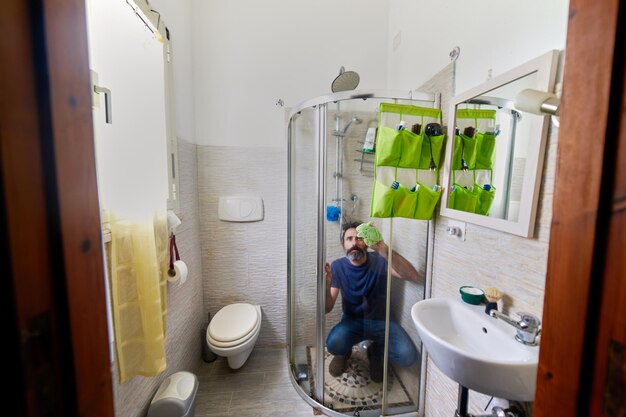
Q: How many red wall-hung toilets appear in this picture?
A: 0